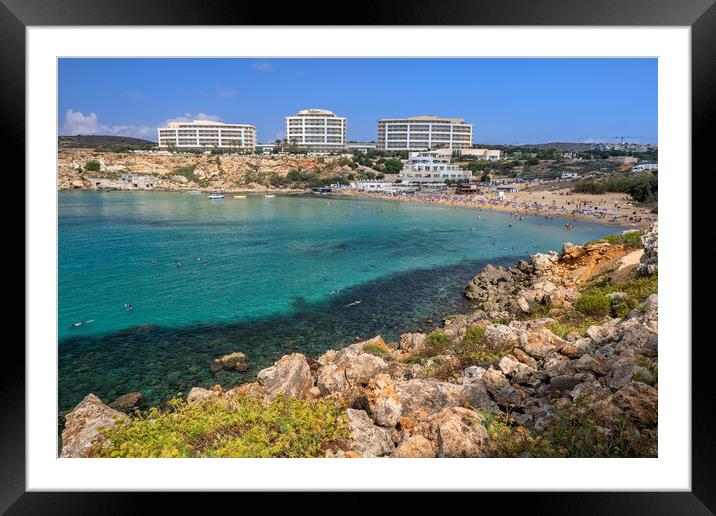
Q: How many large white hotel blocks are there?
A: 3